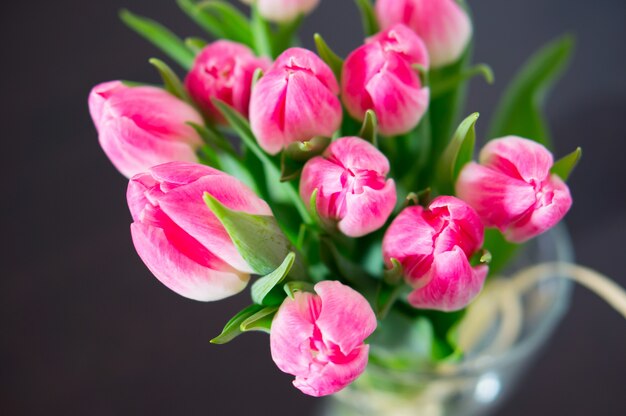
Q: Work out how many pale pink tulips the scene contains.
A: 11